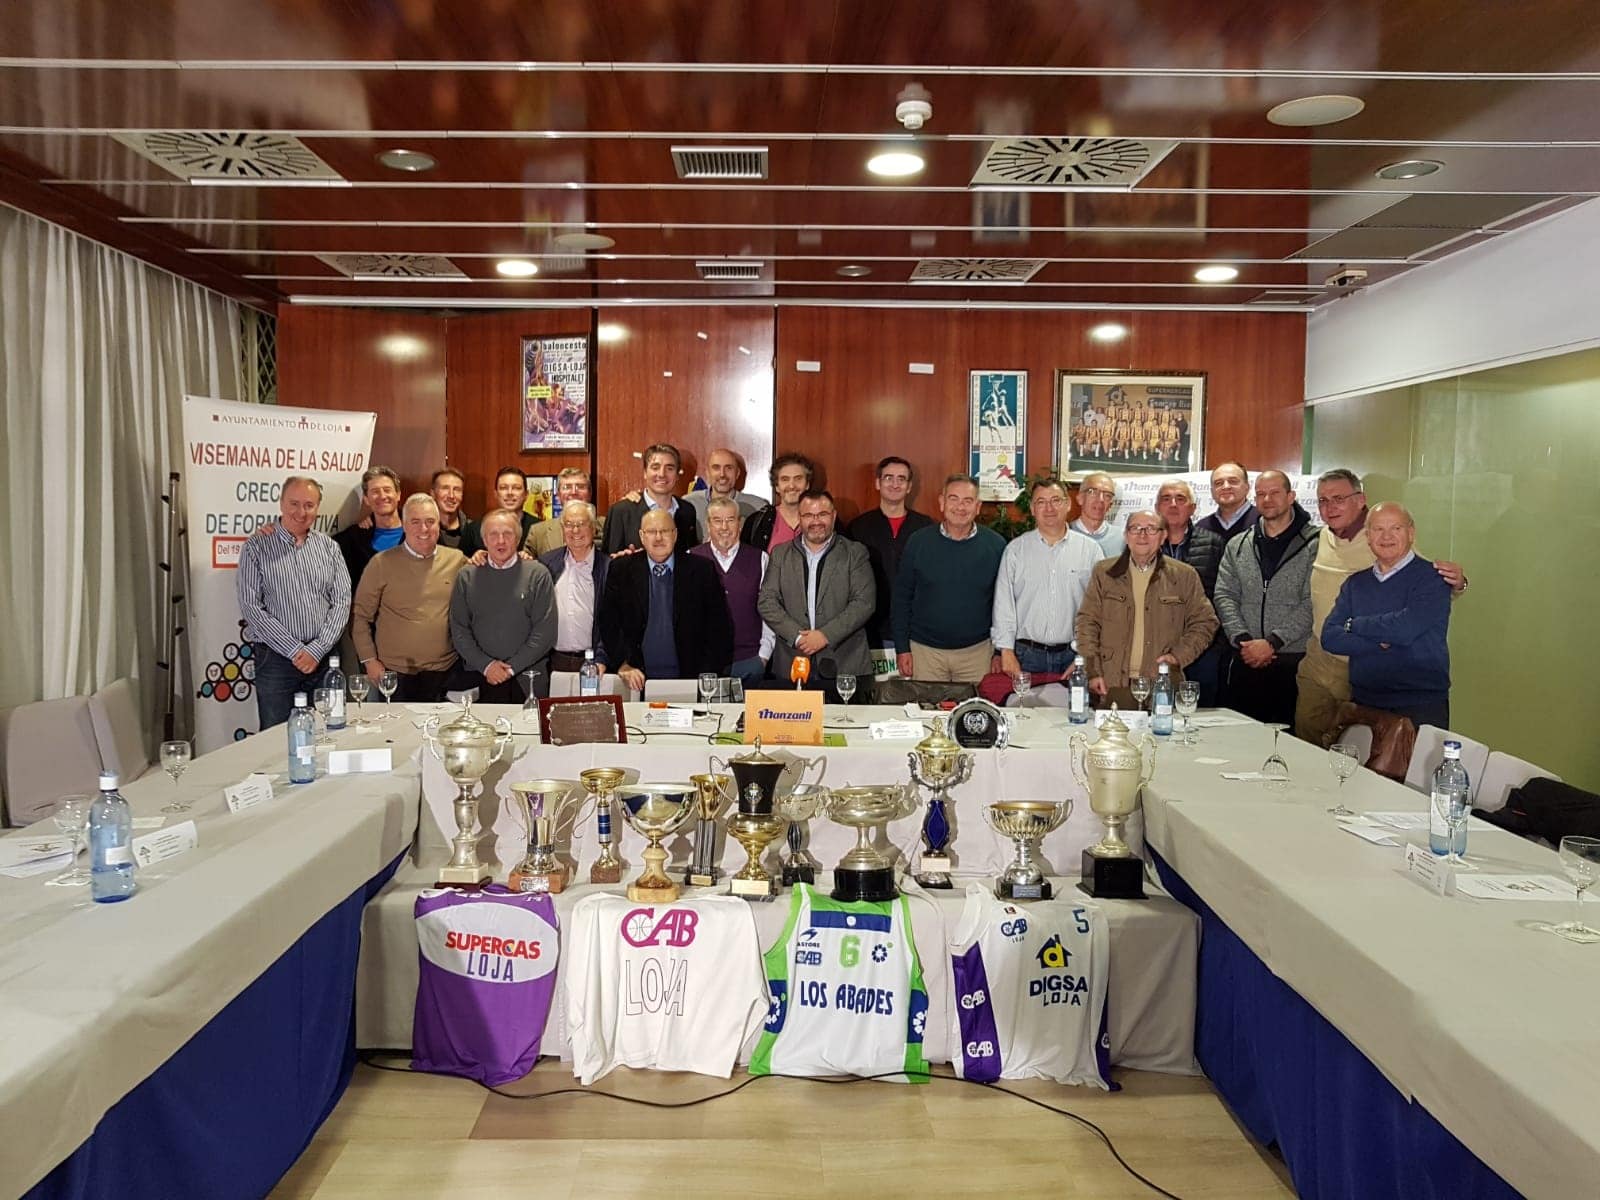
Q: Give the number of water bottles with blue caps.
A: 1